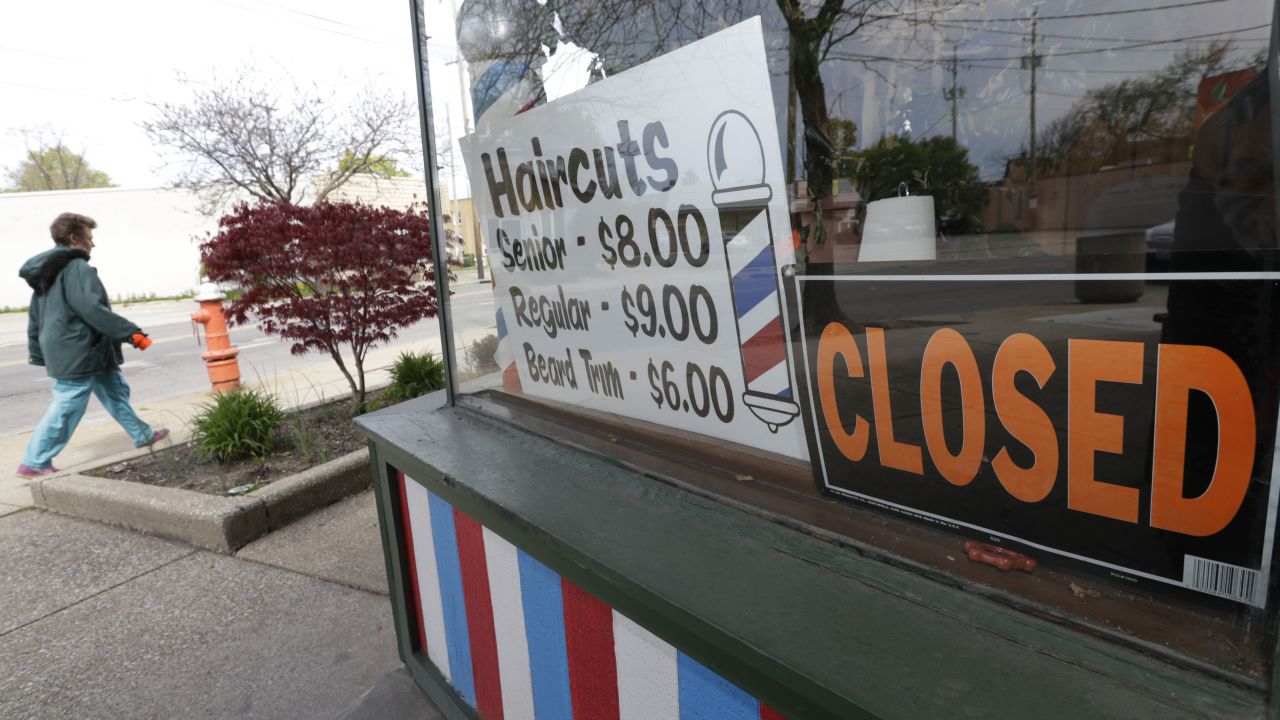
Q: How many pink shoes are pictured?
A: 2